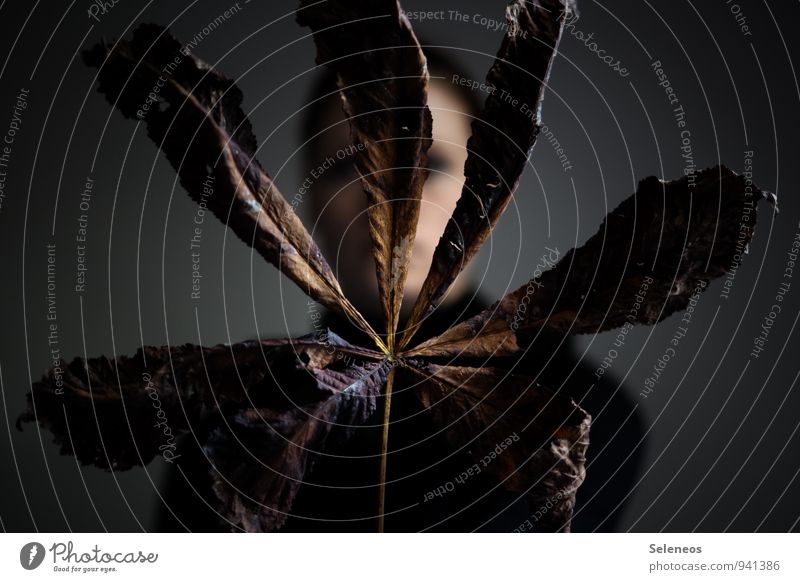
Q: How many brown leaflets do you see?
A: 7